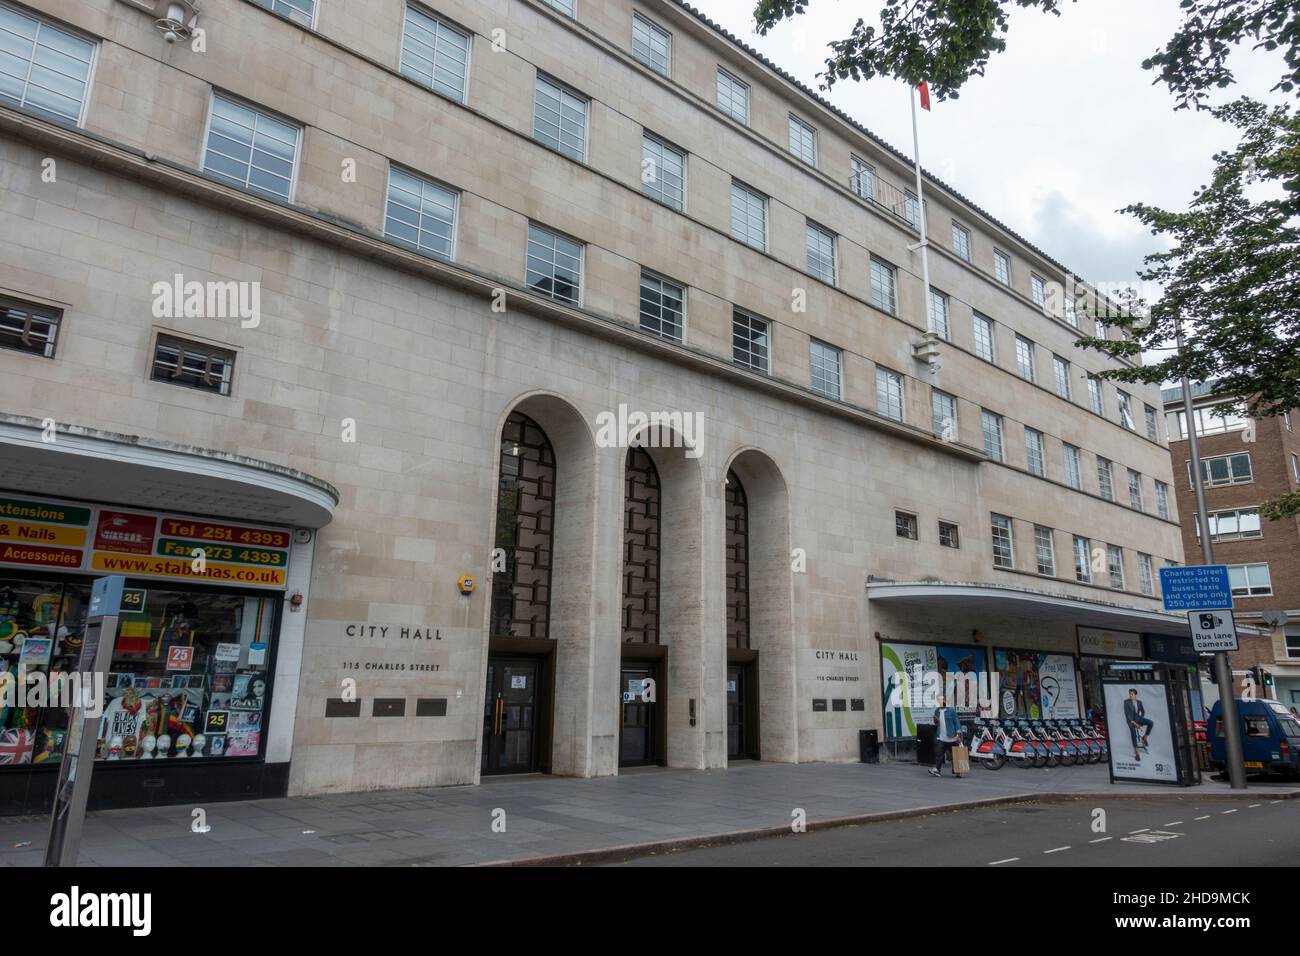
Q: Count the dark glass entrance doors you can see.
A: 3